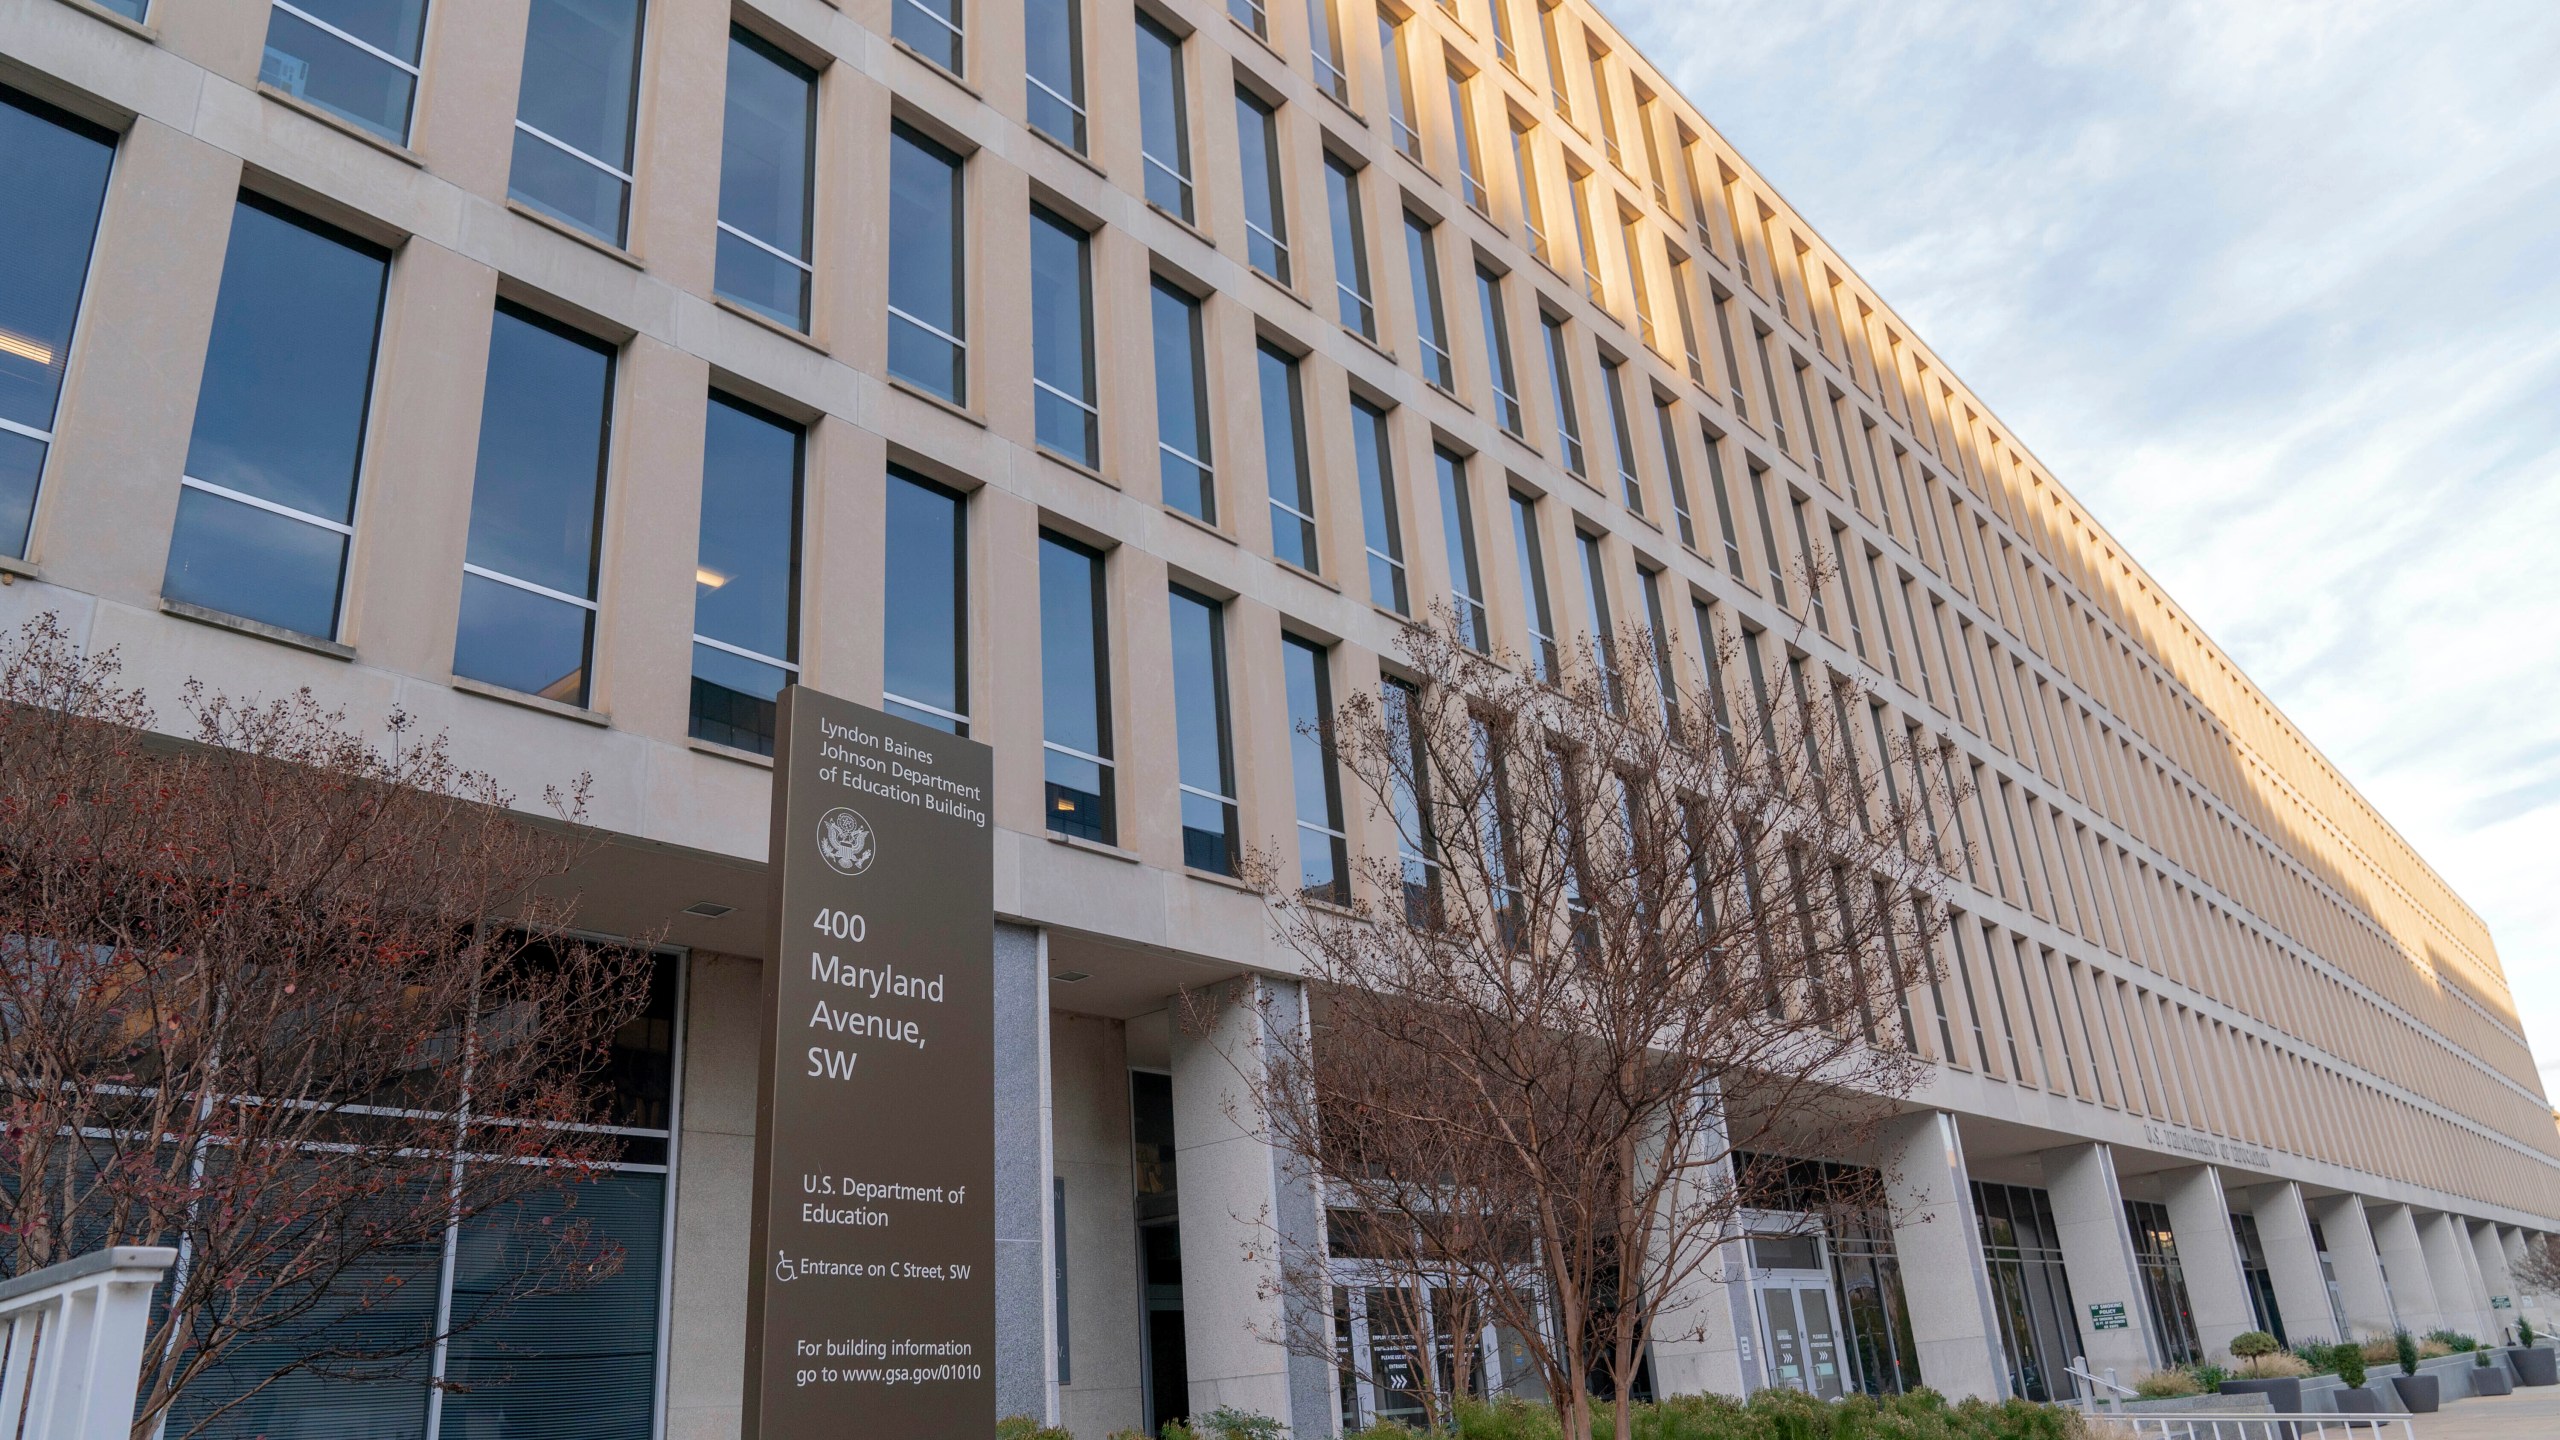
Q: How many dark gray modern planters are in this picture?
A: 5